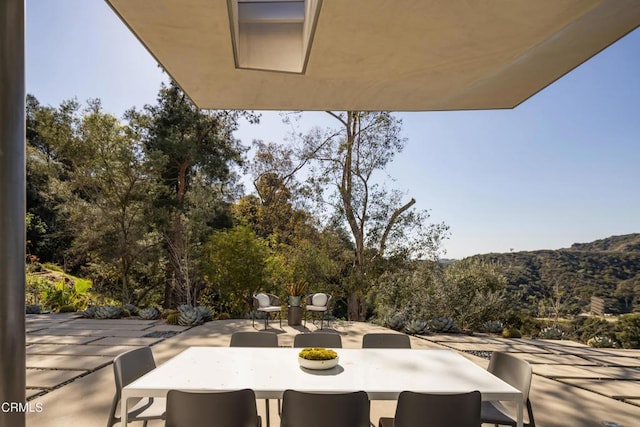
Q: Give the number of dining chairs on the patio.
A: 8